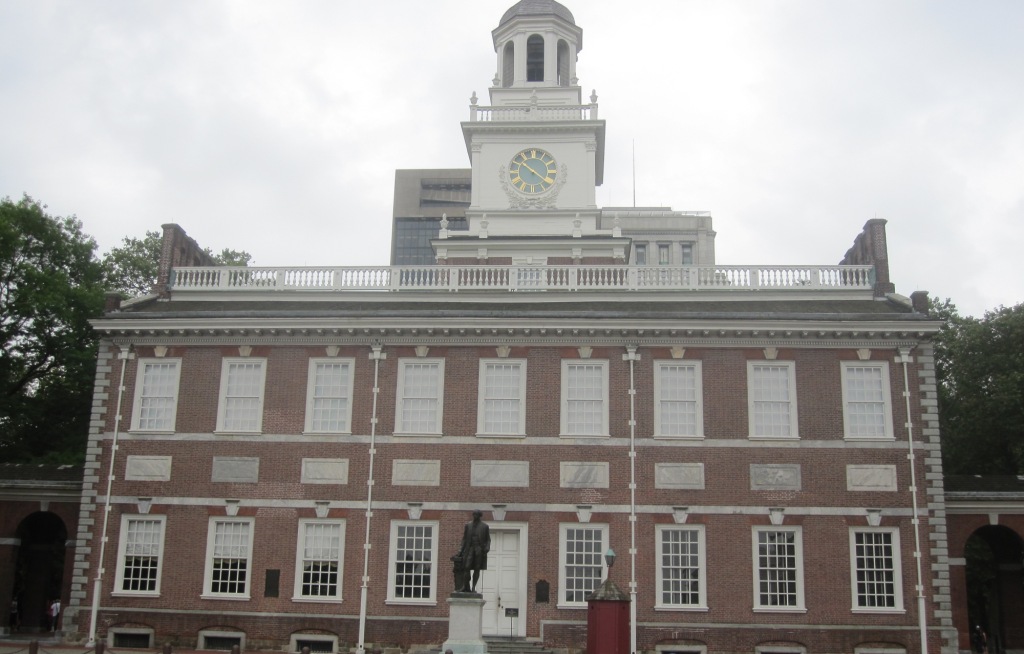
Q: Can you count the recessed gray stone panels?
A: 9